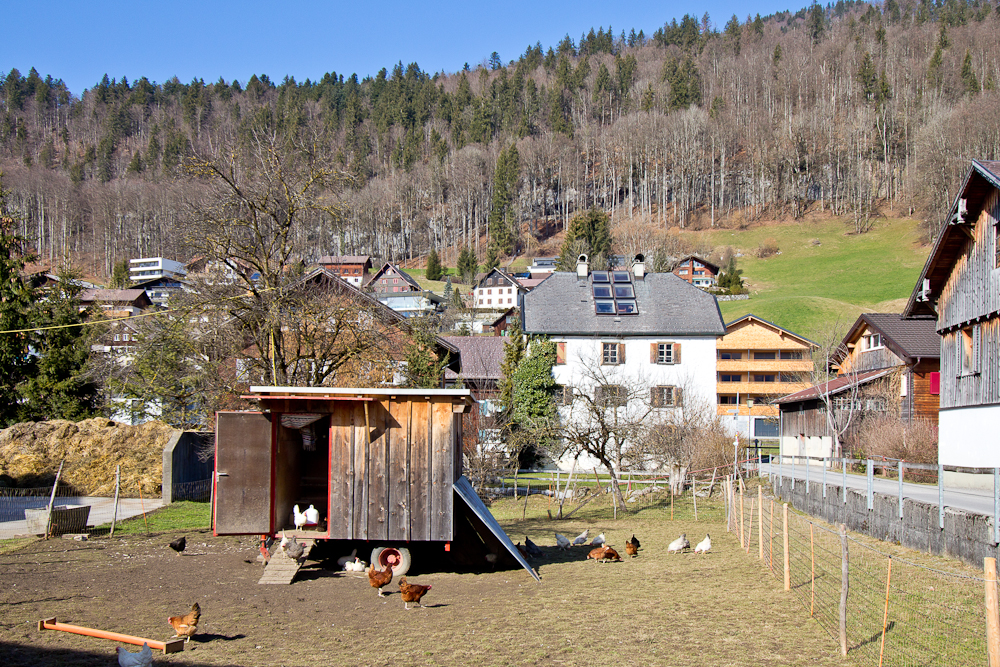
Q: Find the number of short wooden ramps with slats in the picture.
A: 1